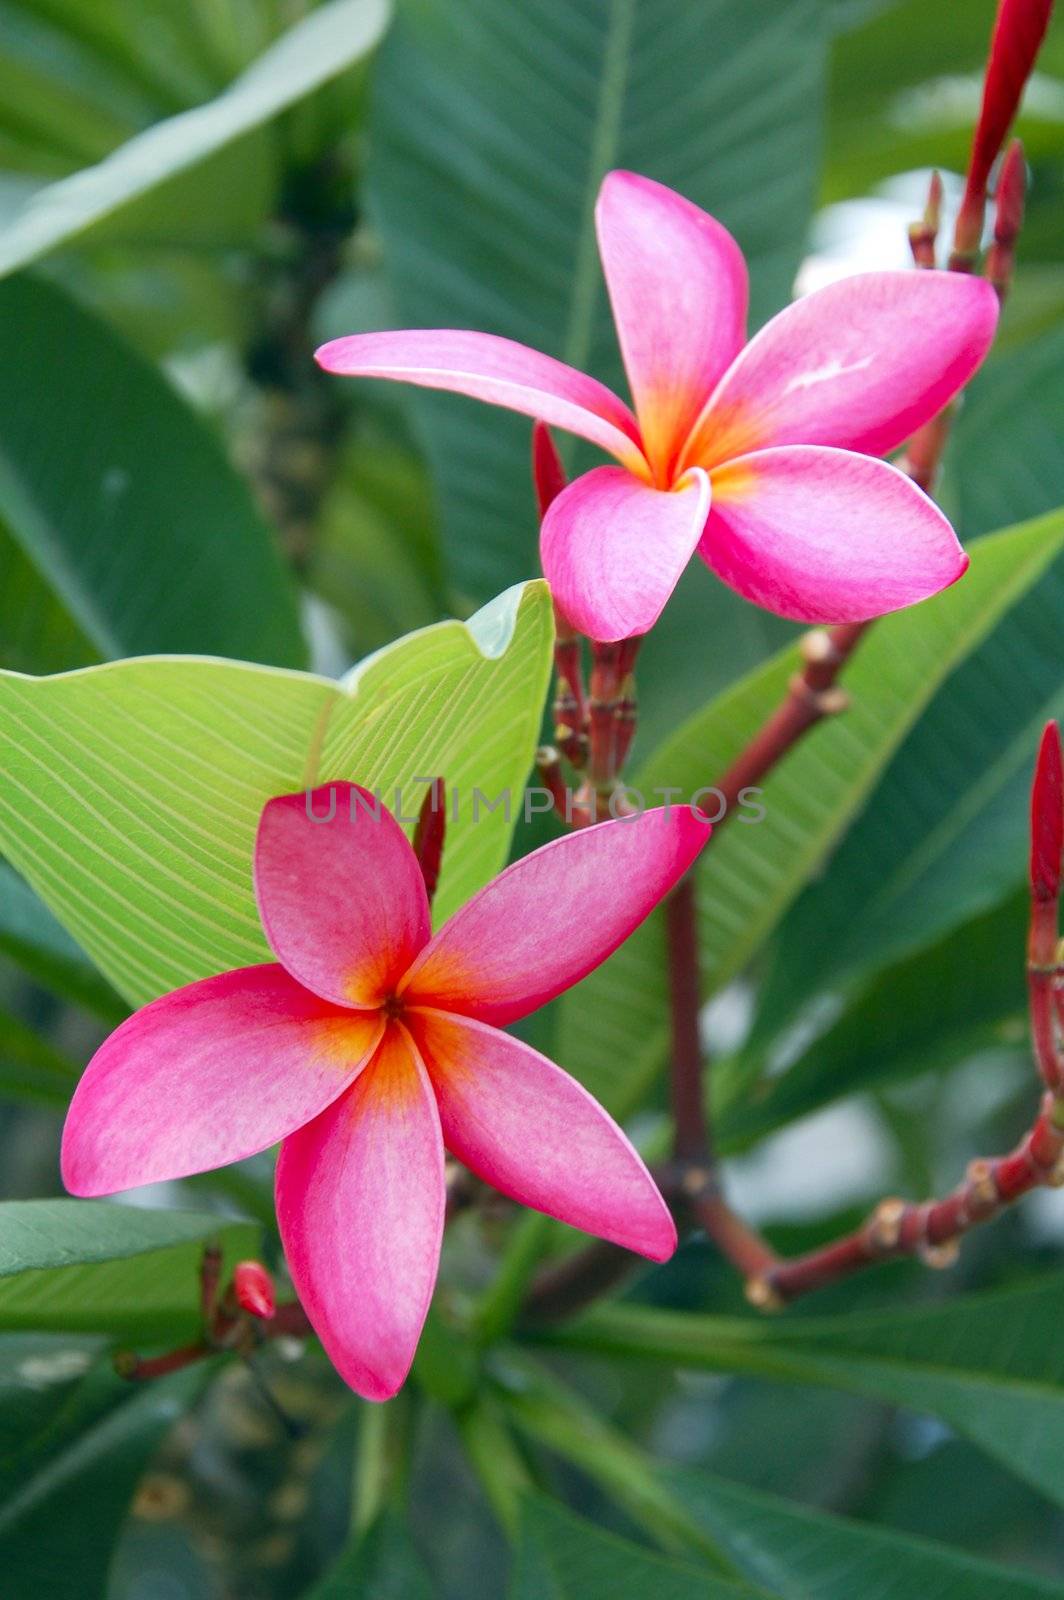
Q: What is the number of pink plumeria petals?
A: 10